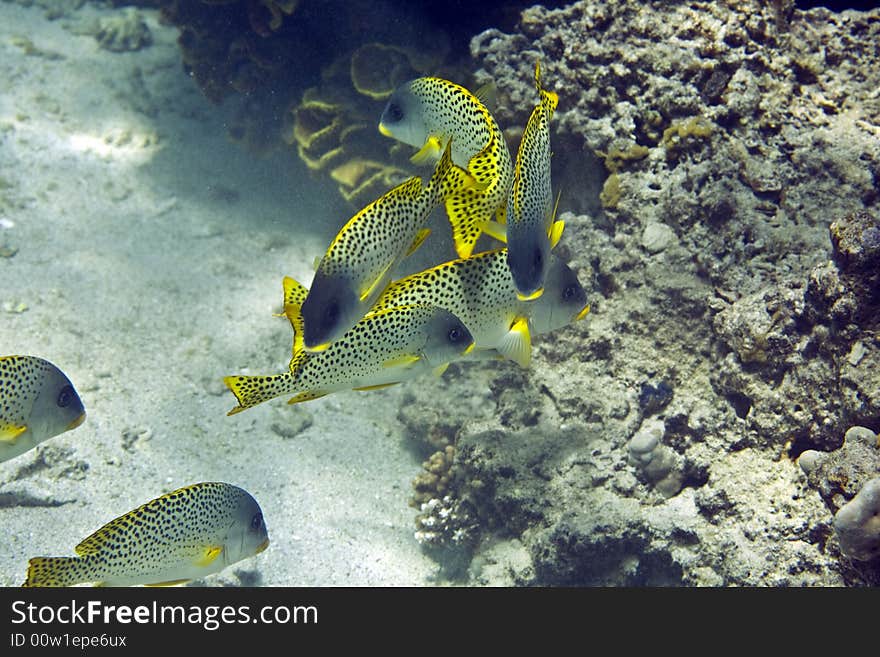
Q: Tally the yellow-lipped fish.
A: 7